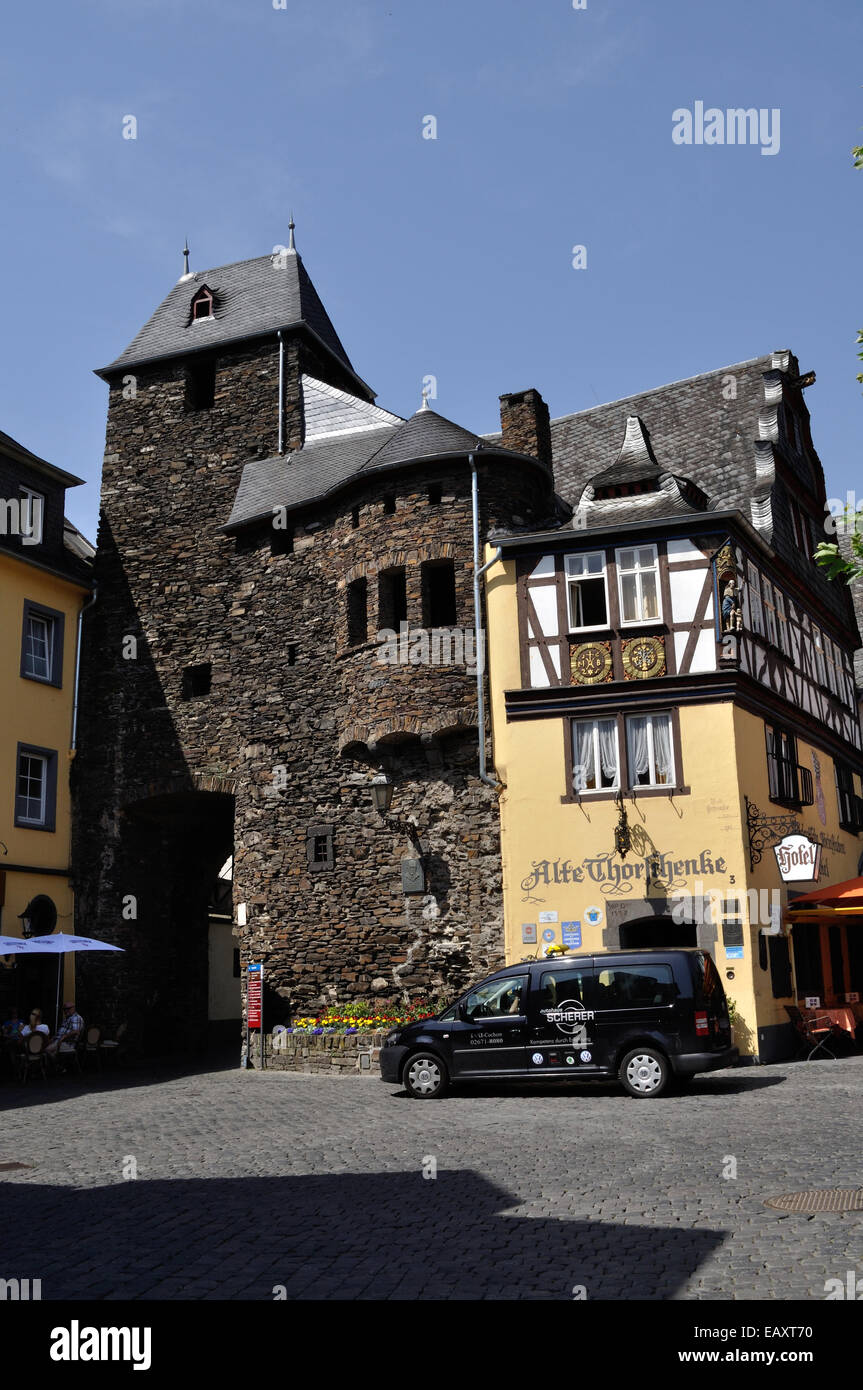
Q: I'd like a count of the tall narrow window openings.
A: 3